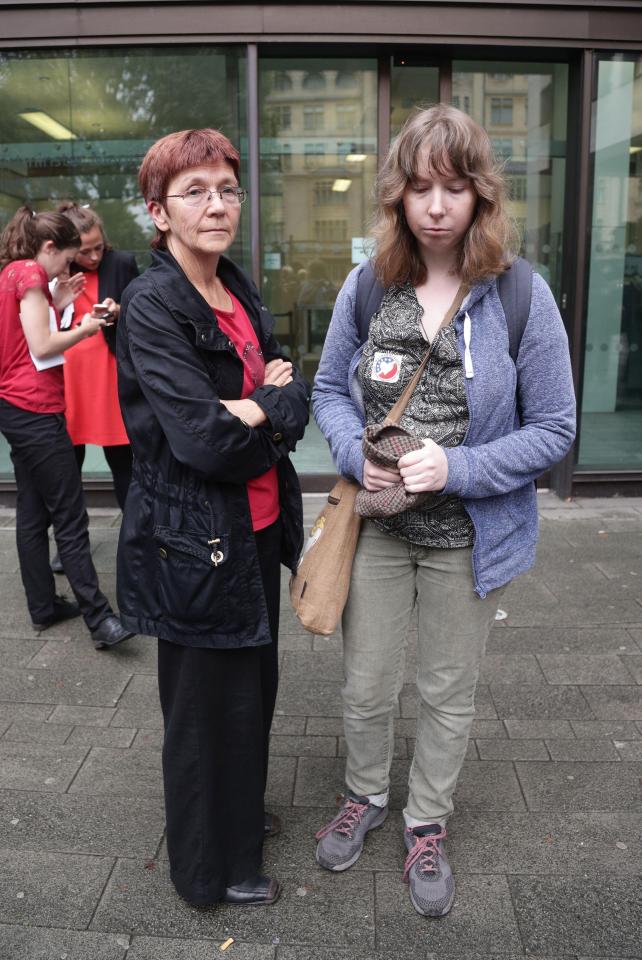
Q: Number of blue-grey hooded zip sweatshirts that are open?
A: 1